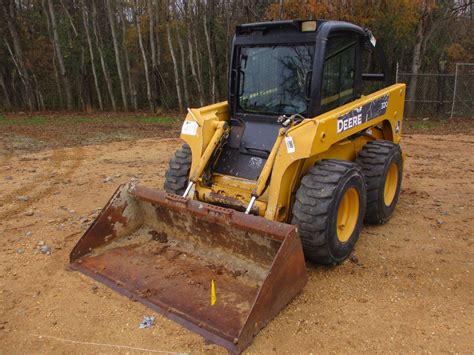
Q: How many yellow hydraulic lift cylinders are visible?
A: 2